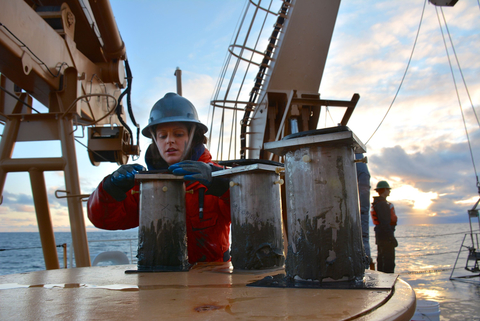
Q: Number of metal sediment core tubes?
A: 3